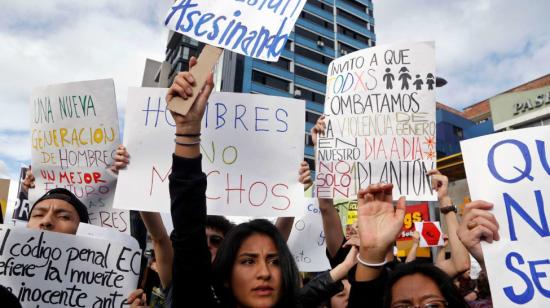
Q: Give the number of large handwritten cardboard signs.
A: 6